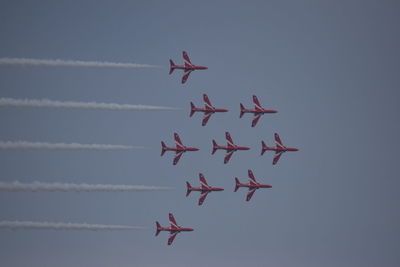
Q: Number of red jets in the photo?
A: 9